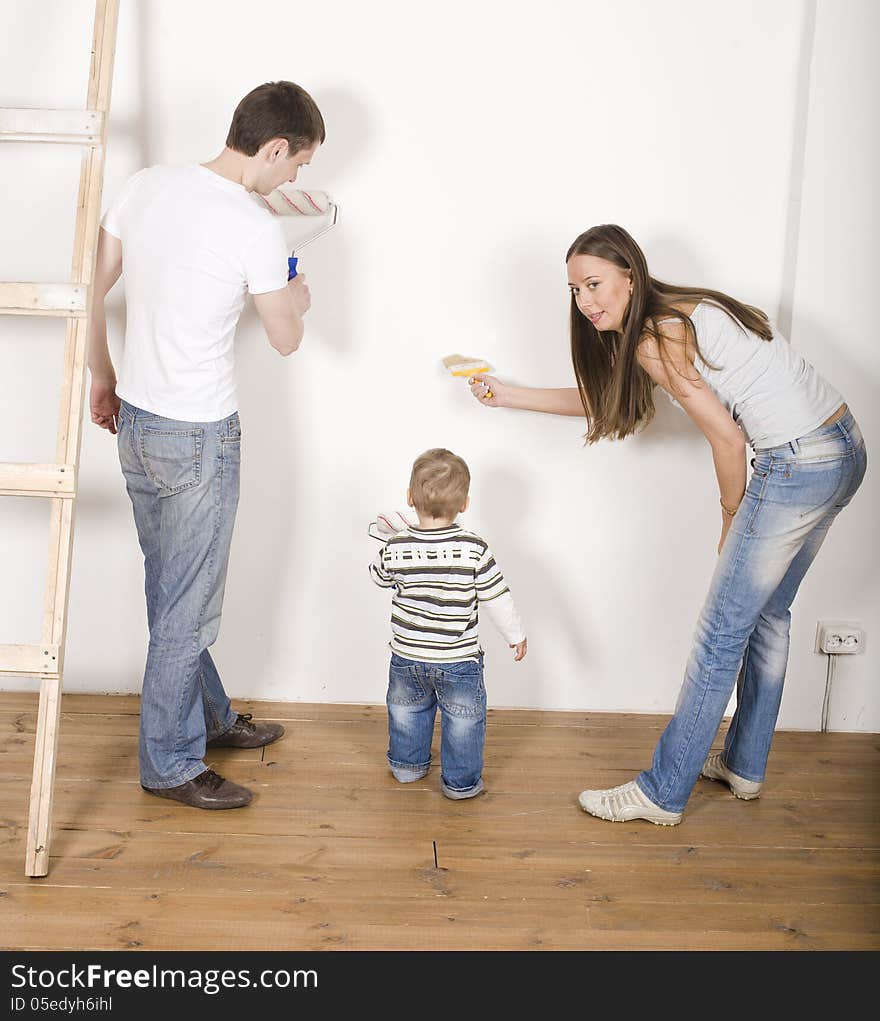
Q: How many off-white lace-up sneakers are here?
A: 2